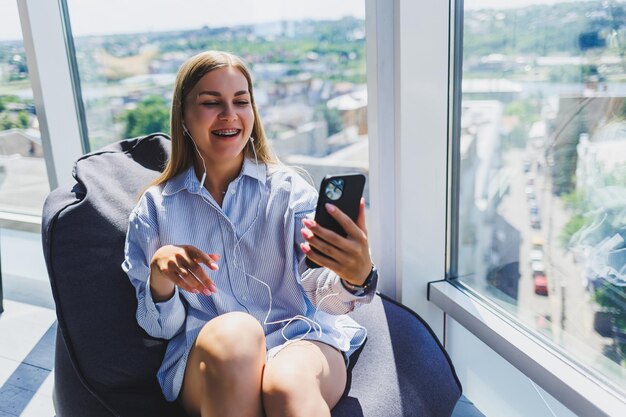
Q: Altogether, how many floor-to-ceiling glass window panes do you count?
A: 3